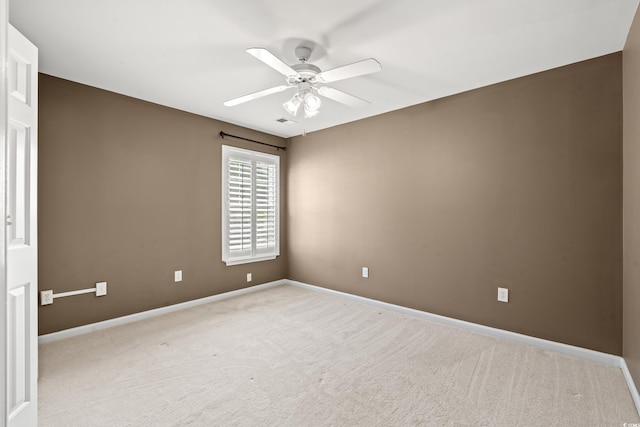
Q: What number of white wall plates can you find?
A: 6